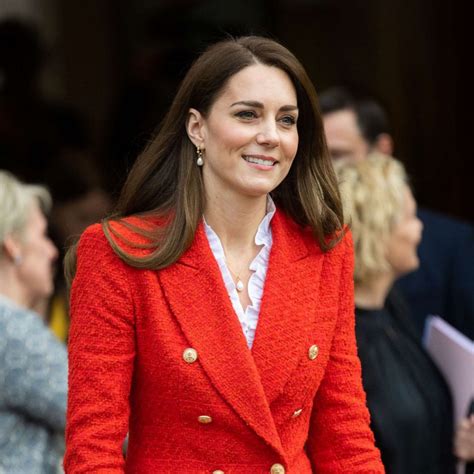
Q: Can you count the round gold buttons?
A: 6